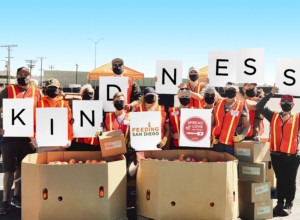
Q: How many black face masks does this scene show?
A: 12